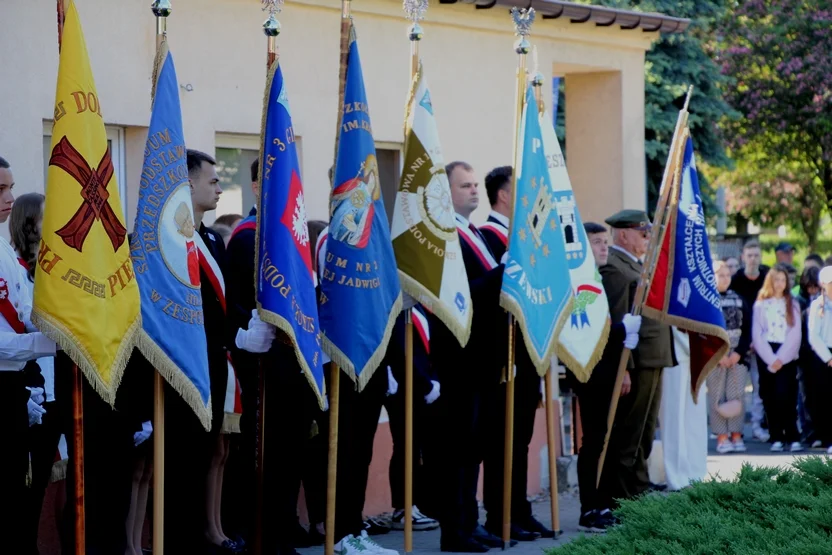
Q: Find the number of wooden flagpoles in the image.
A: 8